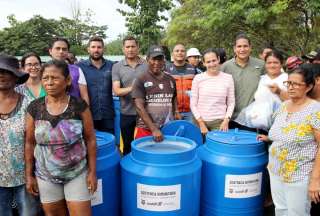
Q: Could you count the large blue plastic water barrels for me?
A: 3